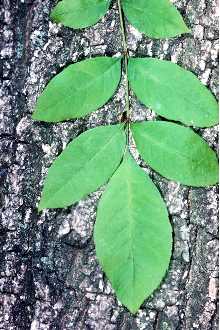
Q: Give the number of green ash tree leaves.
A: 7